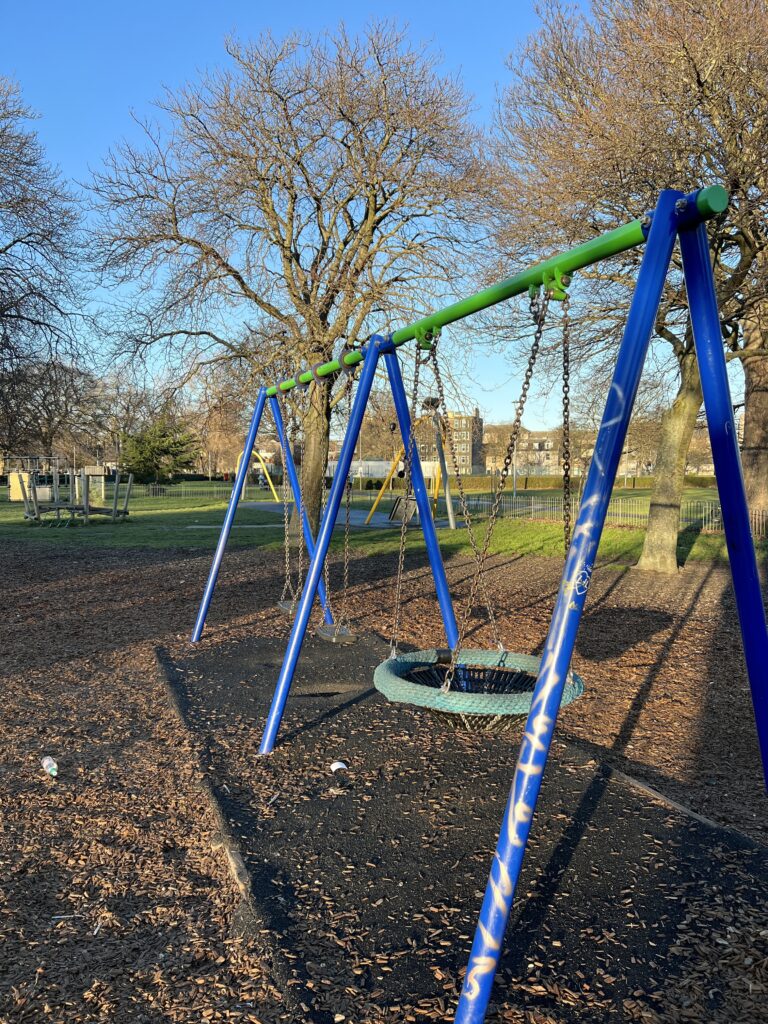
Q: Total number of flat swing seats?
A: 2